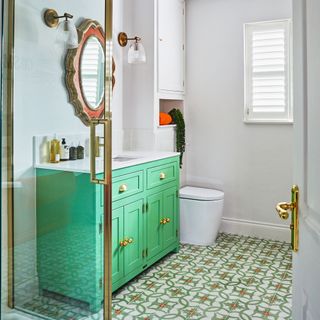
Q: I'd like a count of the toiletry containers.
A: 4